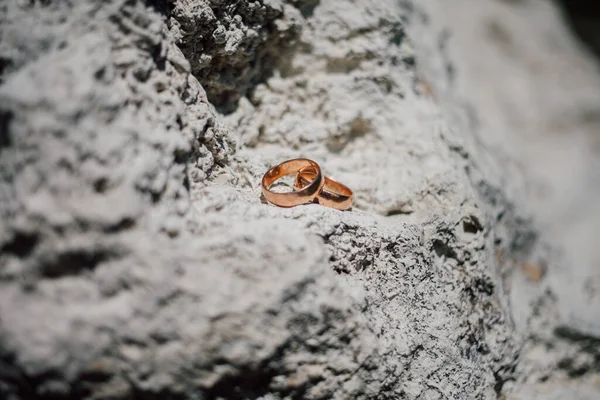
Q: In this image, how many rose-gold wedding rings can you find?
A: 2